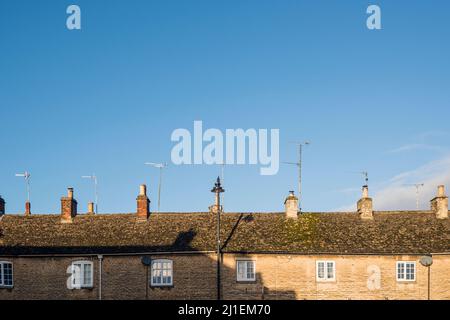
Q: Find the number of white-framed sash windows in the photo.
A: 6